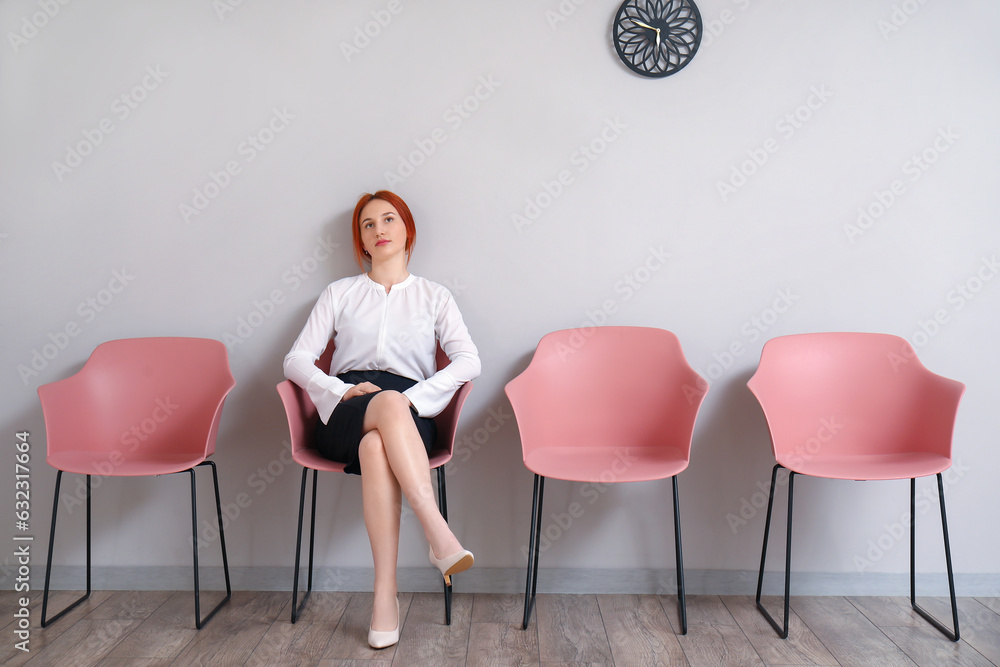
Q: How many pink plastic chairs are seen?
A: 4